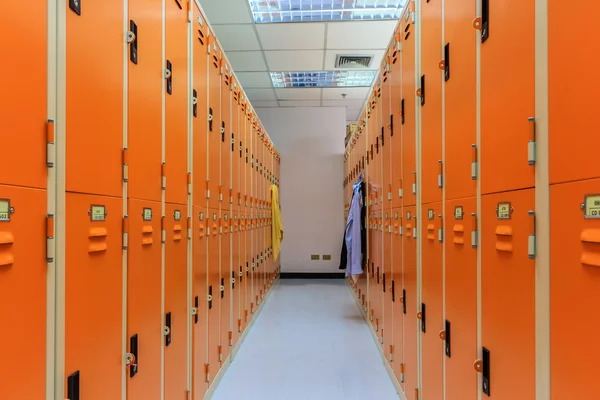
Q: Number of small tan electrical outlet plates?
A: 2